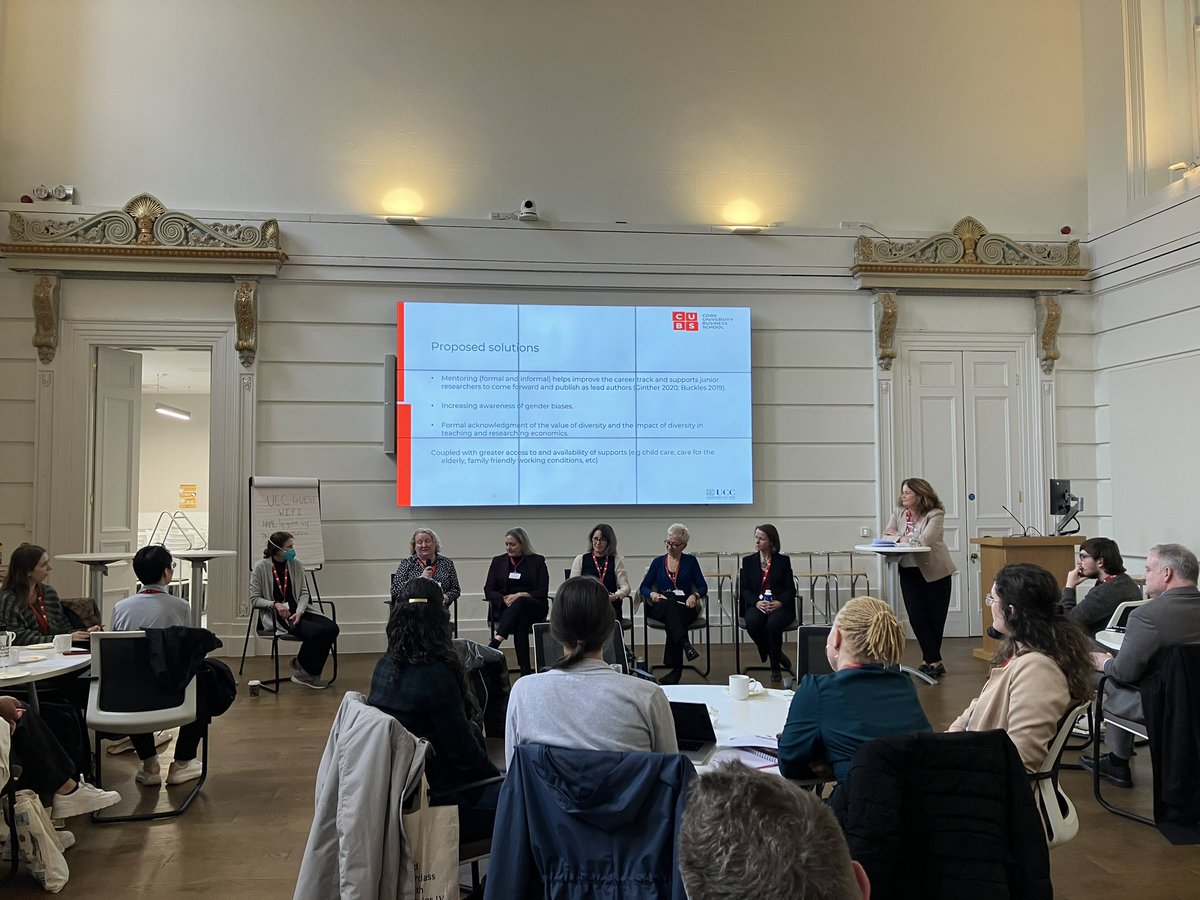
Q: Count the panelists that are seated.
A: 6